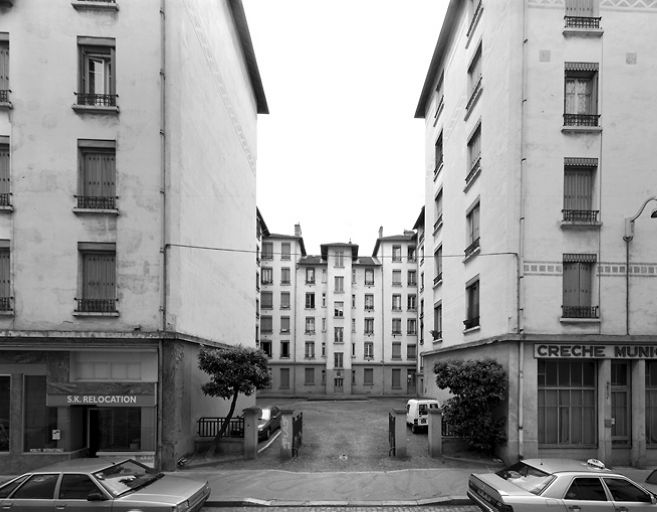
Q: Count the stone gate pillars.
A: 4